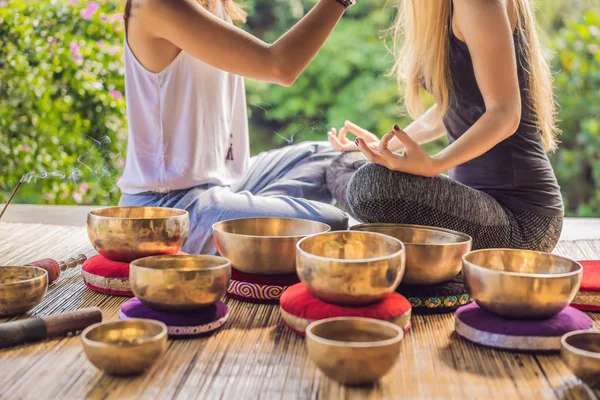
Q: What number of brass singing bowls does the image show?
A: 10